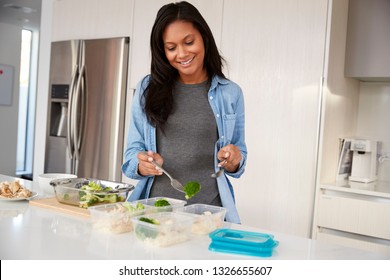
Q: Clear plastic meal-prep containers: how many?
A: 4